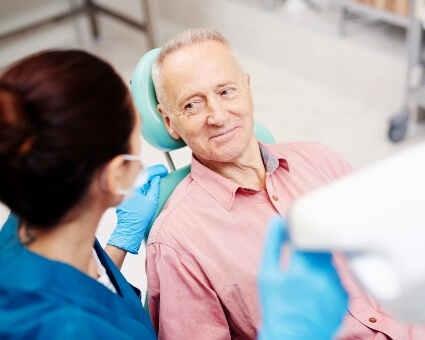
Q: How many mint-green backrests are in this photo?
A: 1